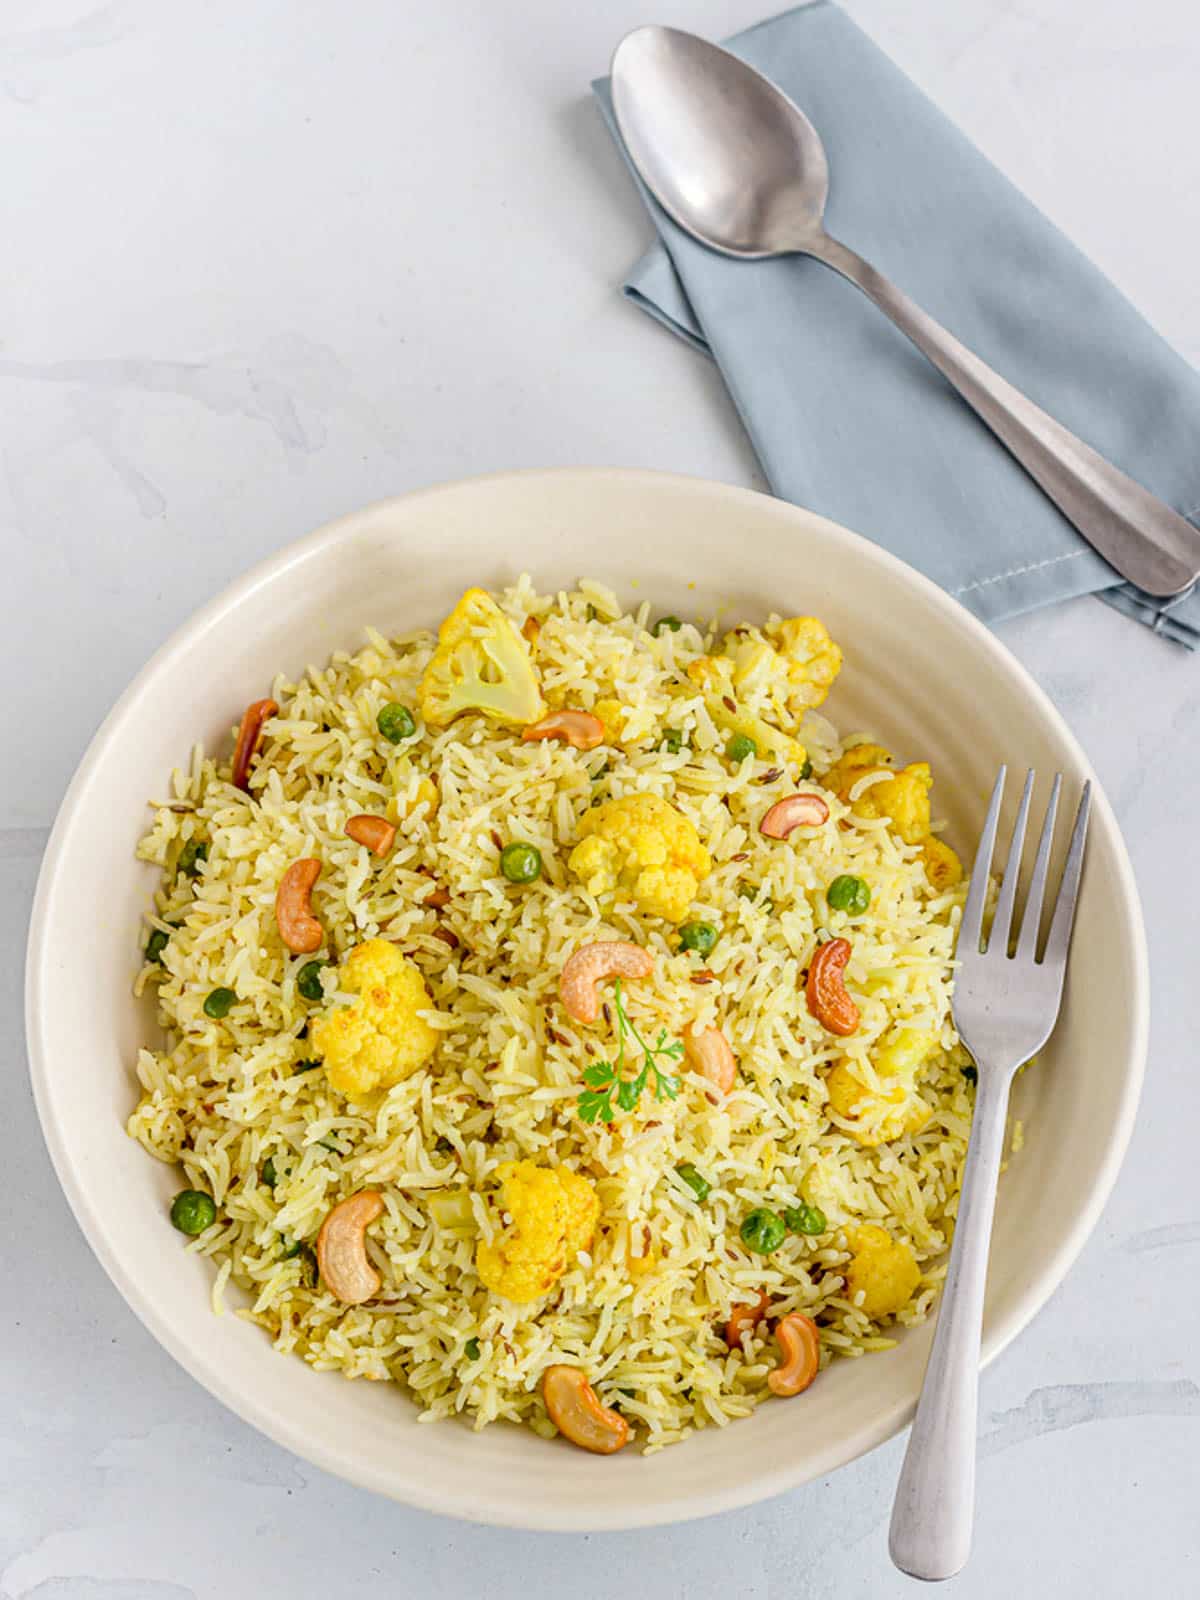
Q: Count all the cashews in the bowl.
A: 12